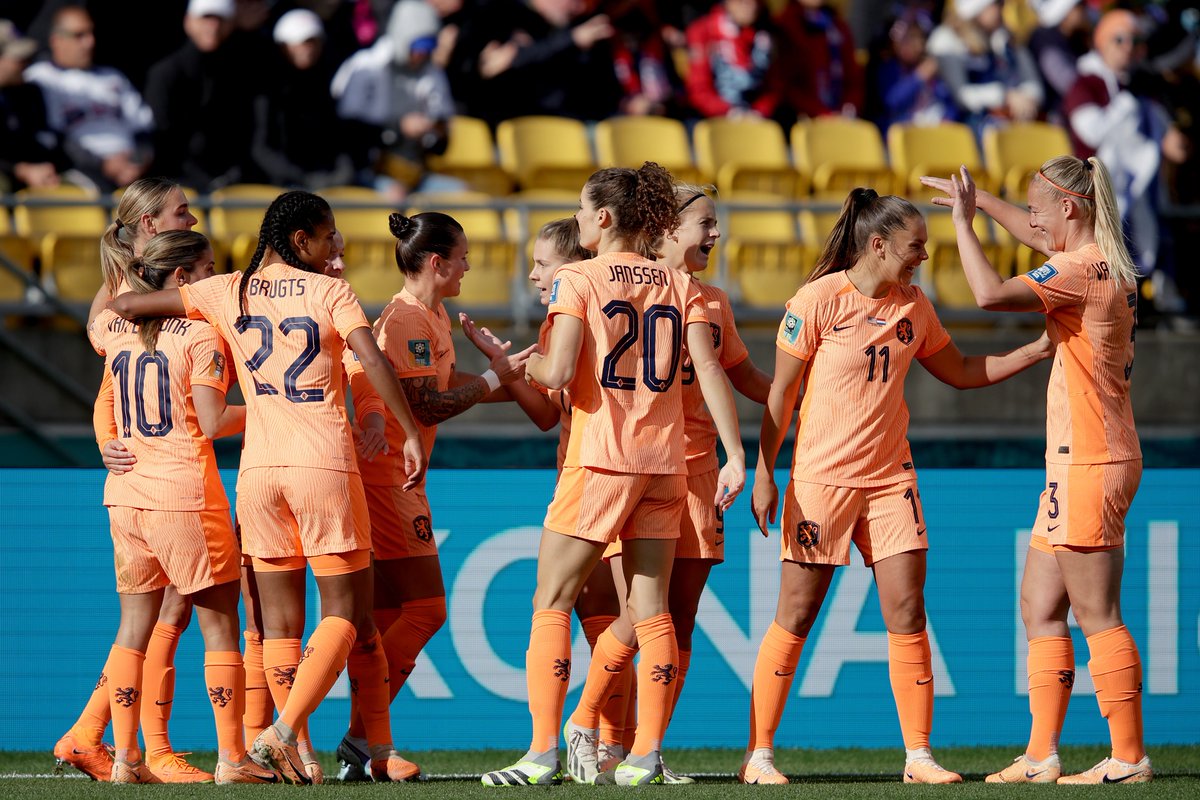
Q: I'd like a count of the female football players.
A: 10